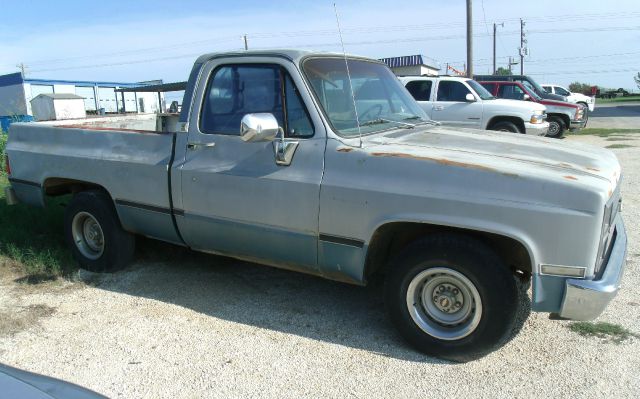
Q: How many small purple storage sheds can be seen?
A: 0